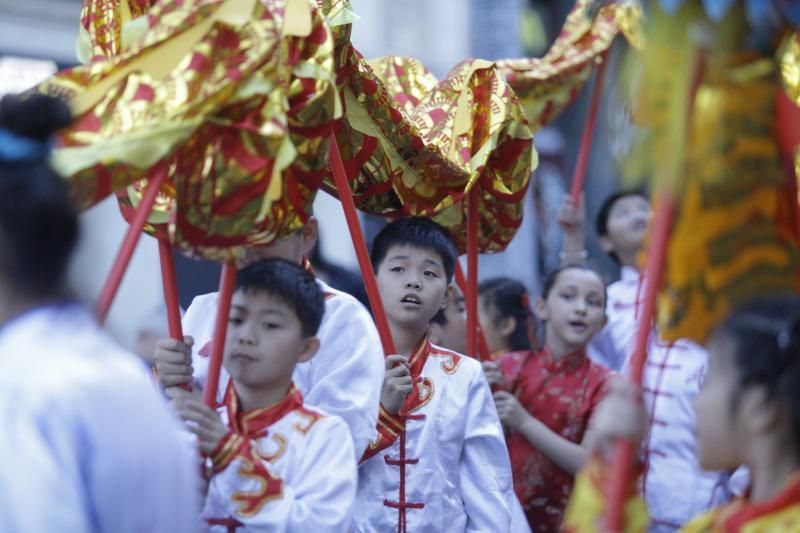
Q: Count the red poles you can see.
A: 8